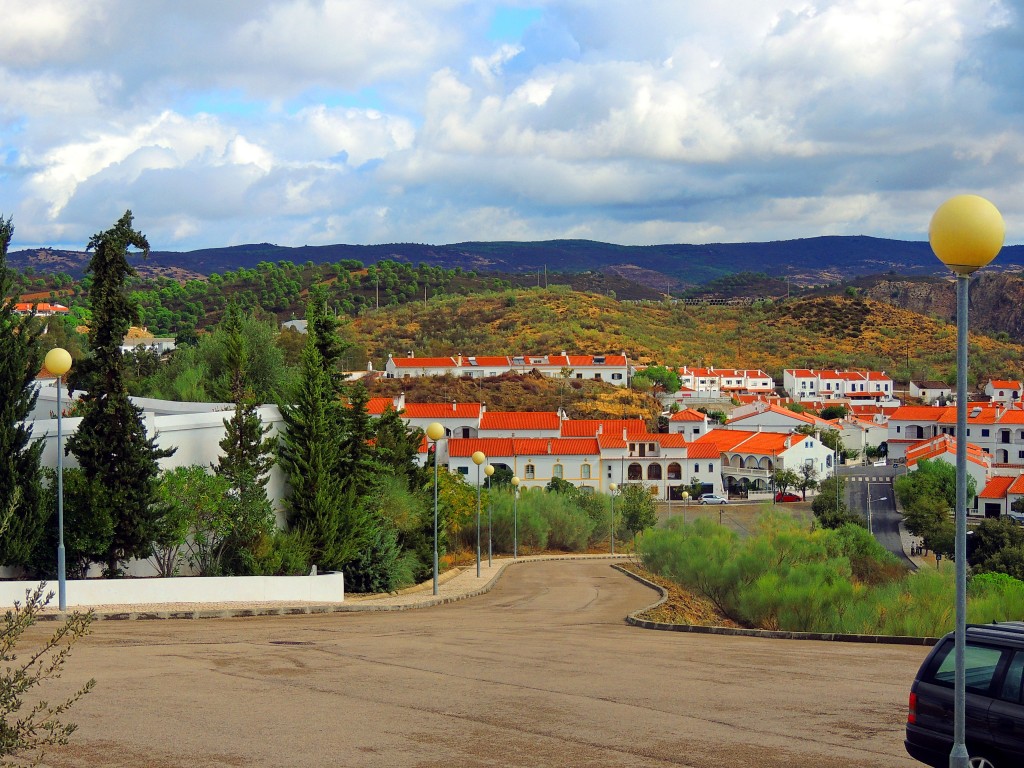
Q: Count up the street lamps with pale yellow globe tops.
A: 8